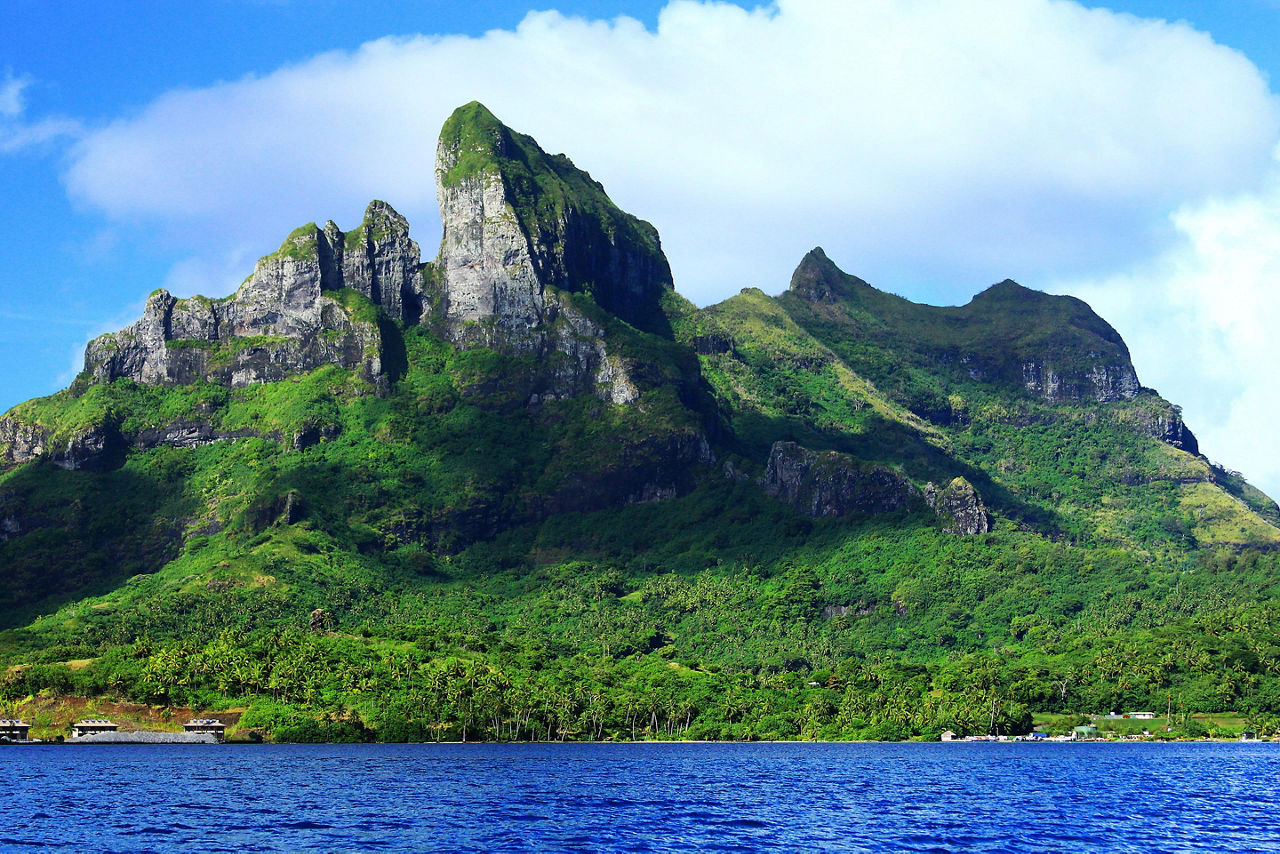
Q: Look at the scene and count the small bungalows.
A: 3